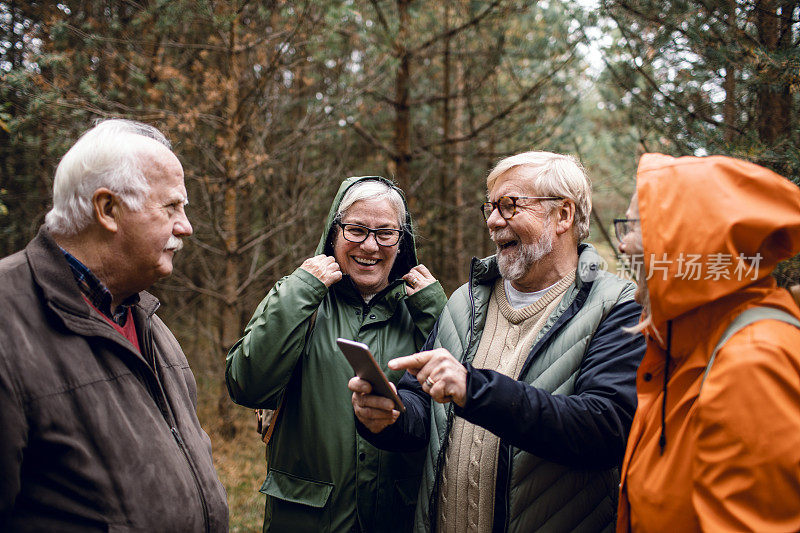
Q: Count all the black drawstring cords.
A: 1